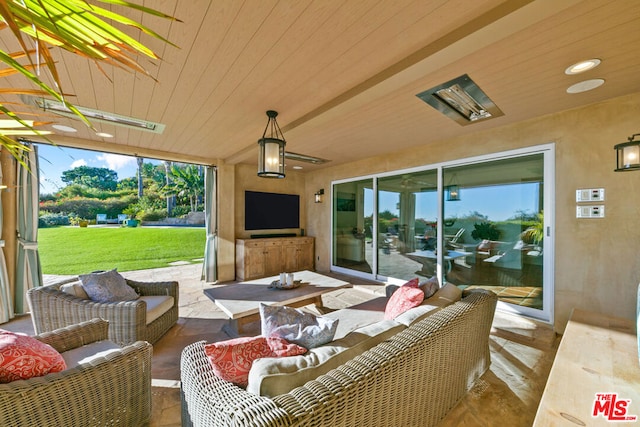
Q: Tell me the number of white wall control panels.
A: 2